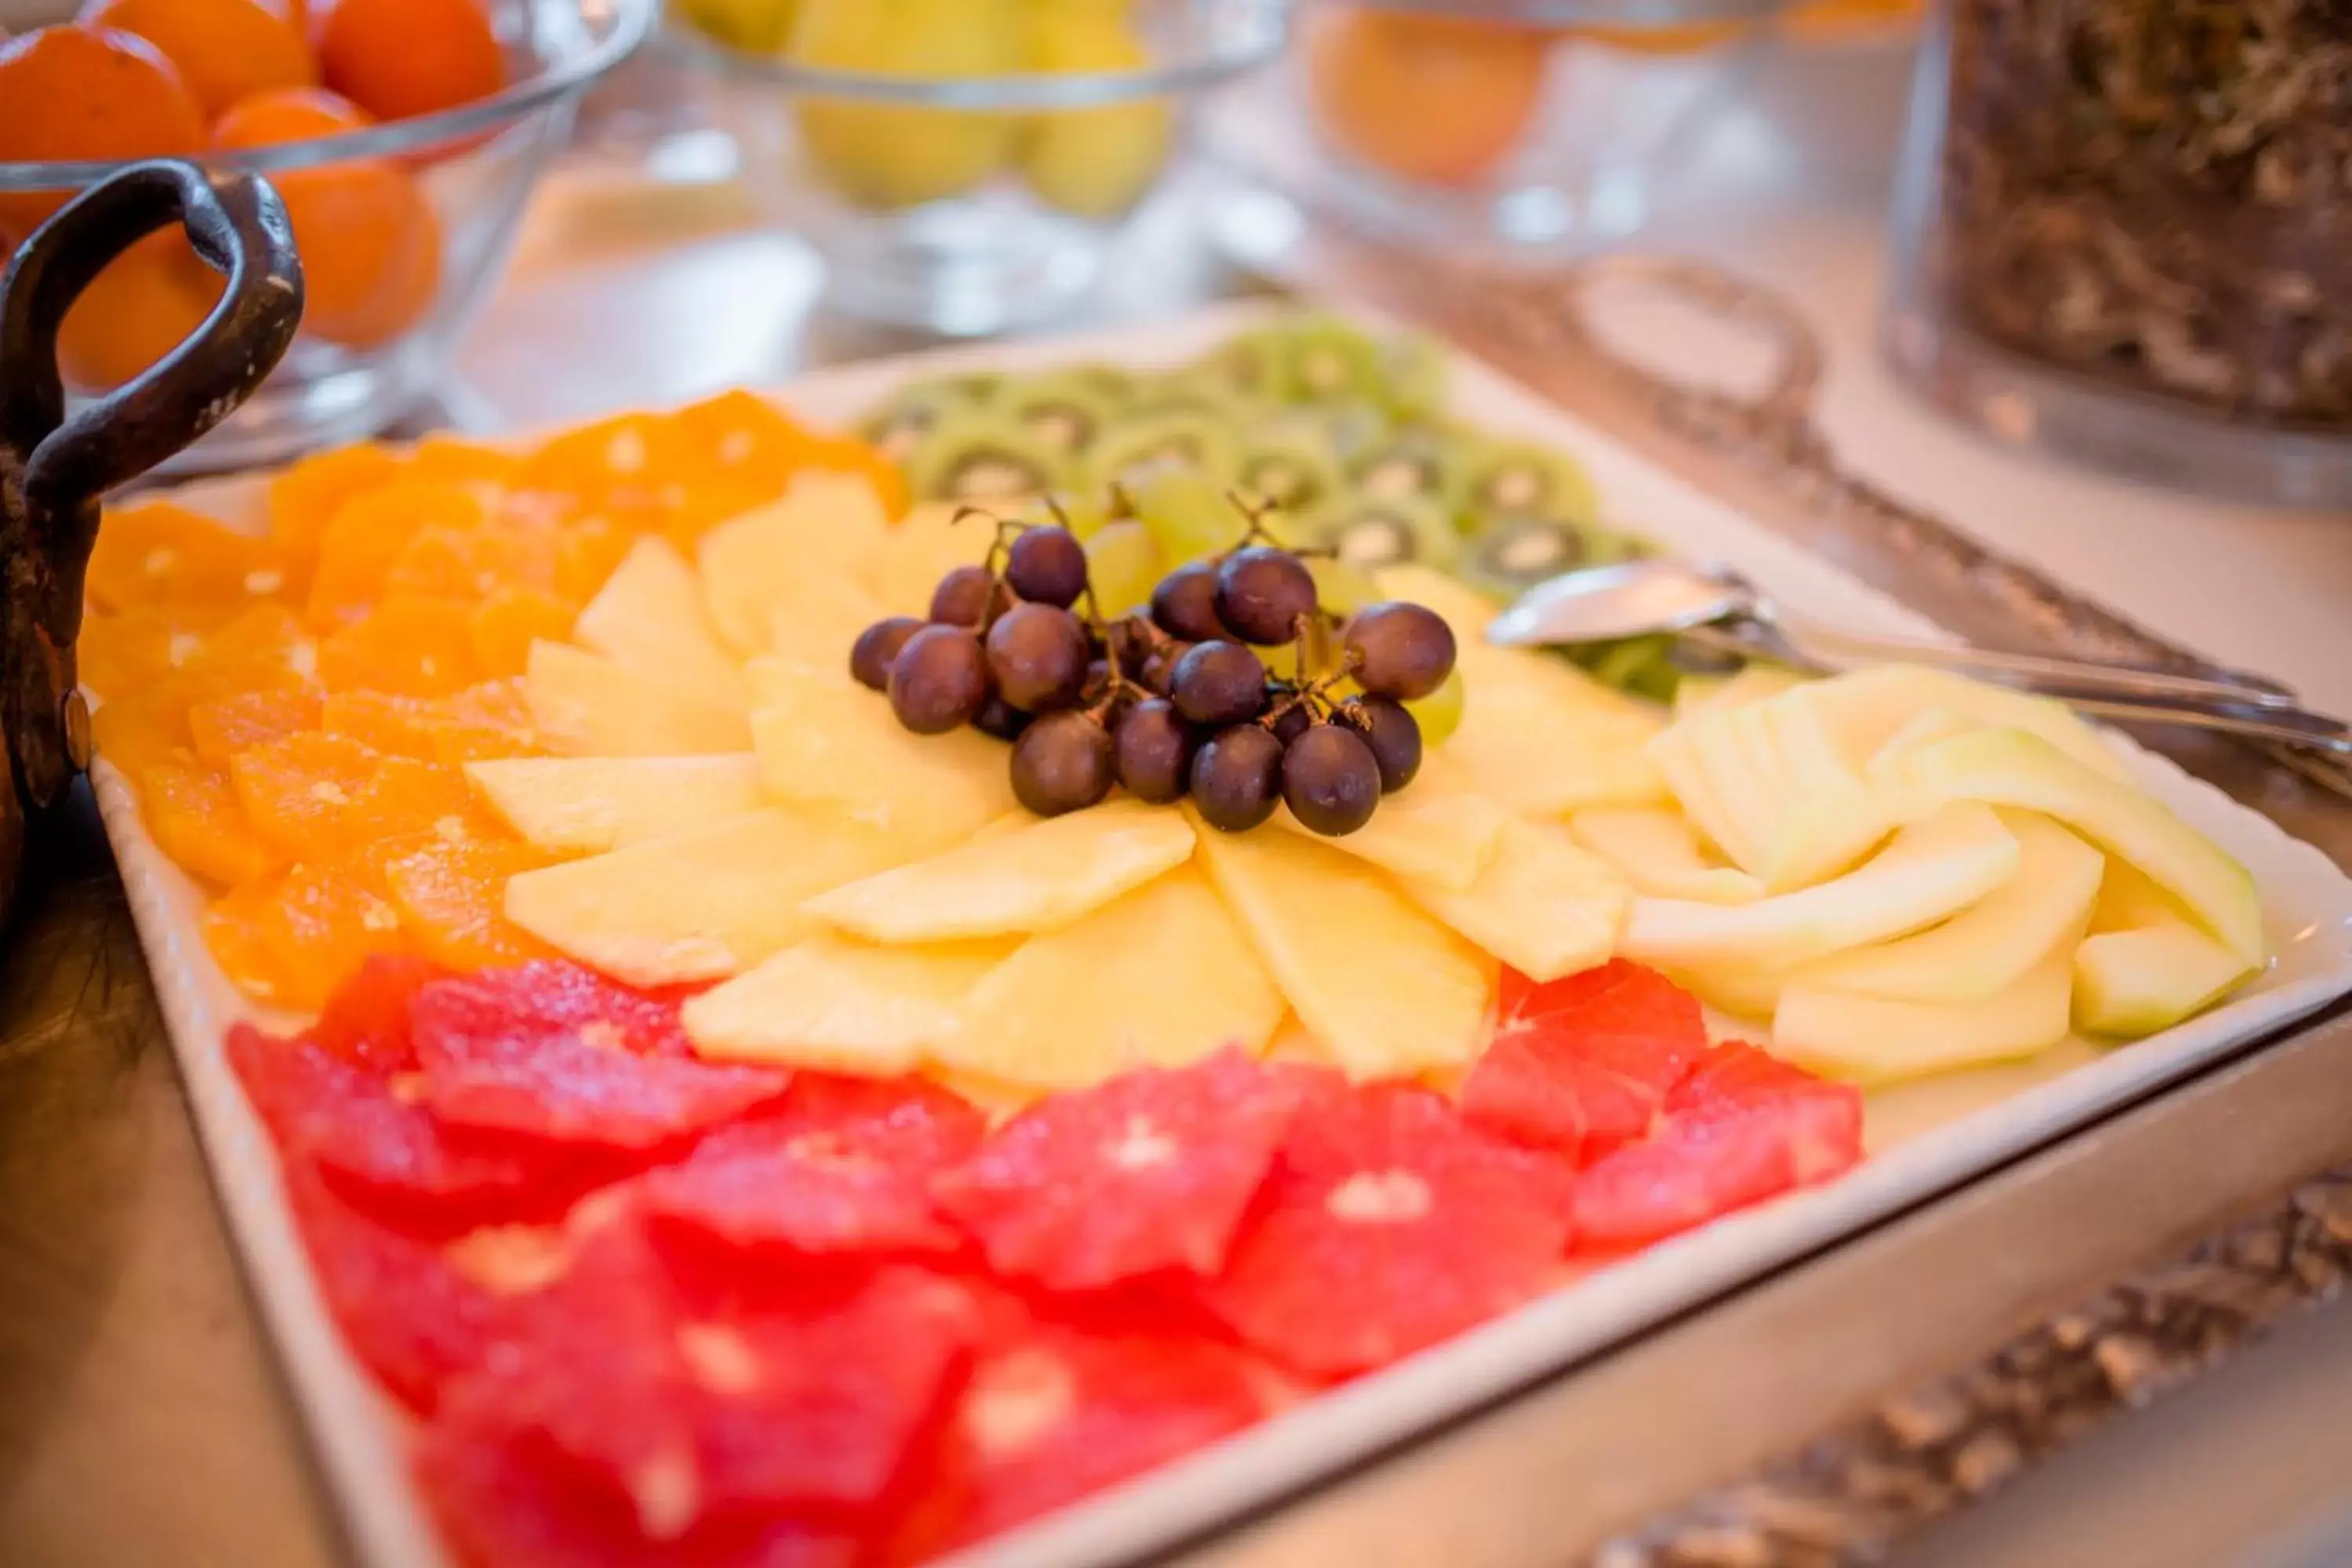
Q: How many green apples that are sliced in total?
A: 0